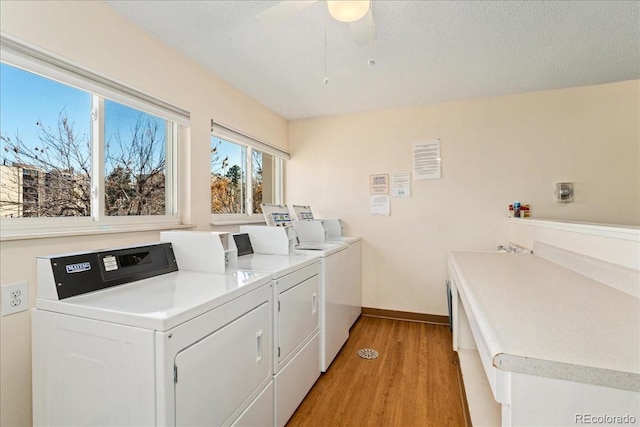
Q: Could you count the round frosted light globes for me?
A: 1